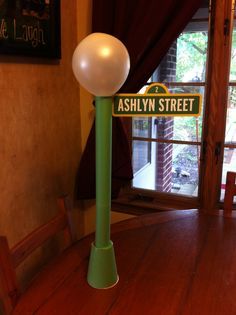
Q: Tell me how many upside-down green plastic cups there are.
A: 1